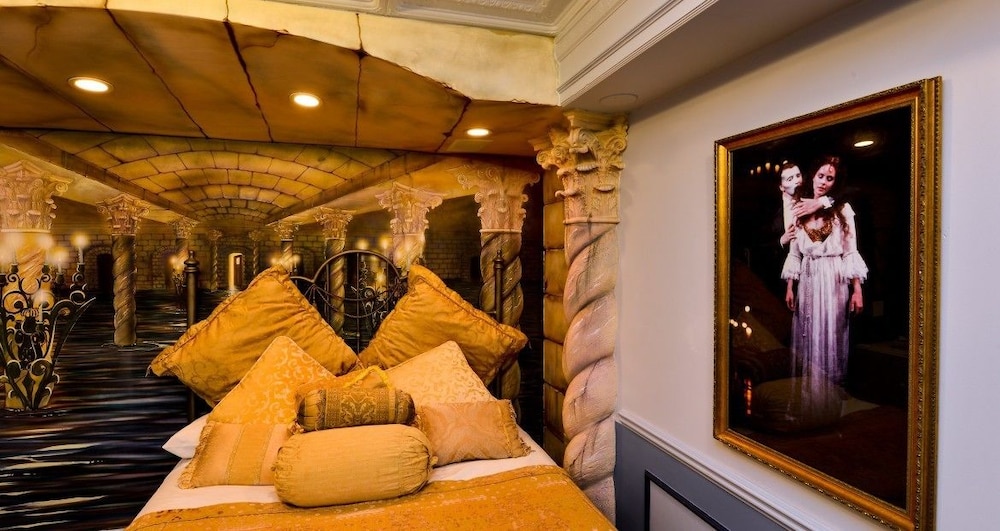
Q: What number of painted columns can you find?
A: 9